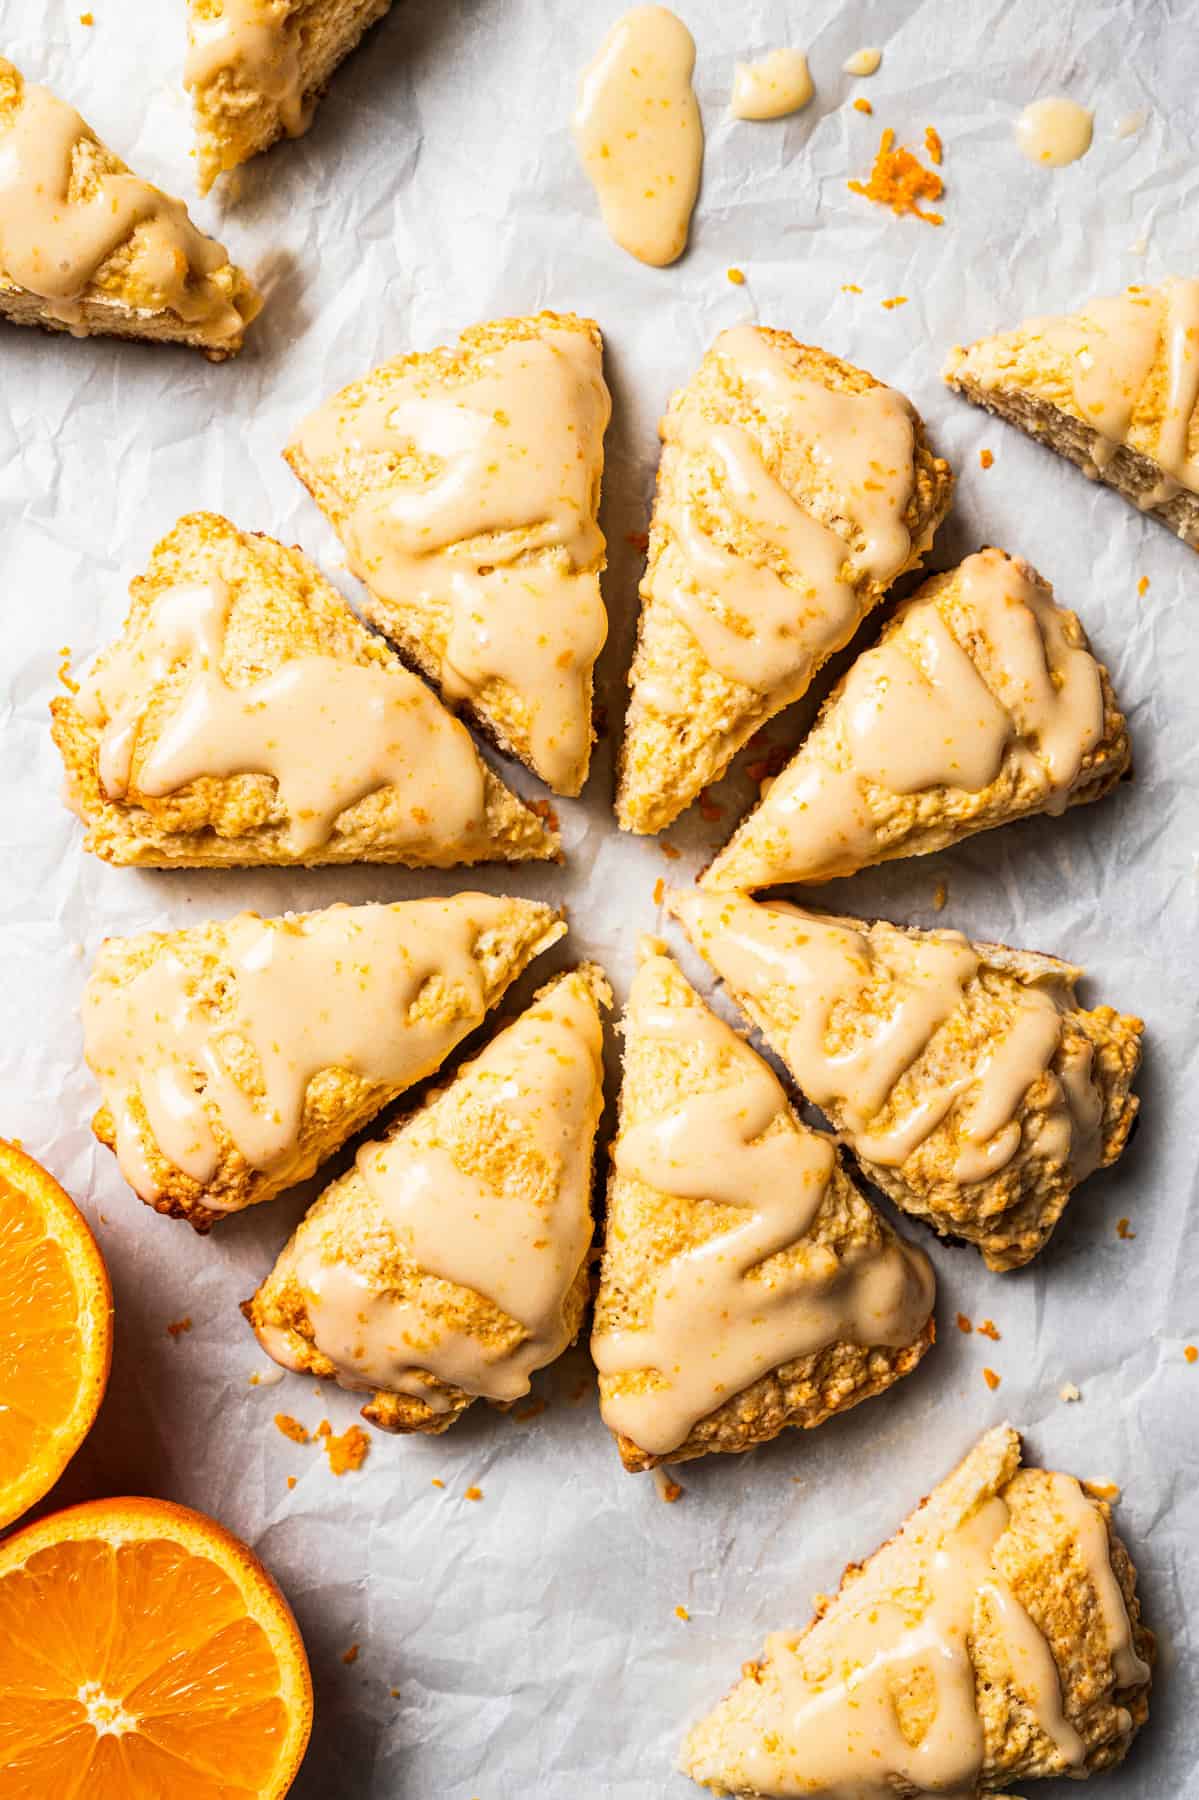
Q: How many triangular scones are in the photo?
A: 12